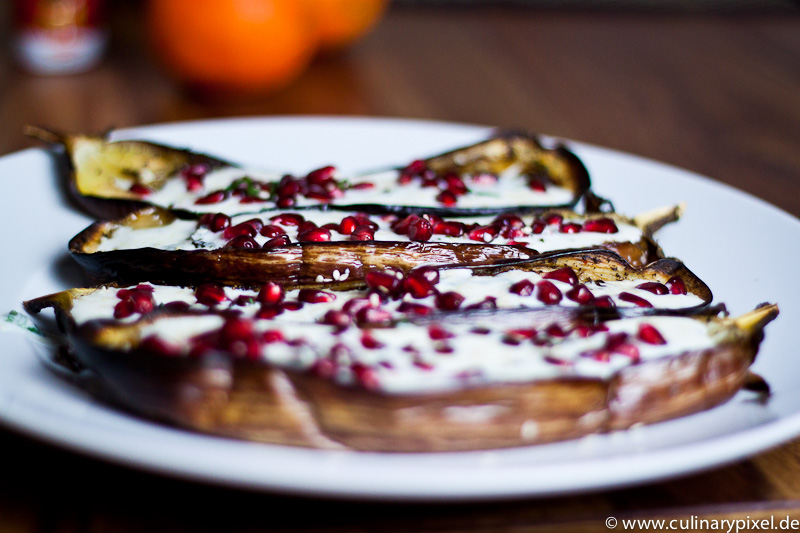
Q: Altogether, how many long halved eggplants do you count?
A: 4